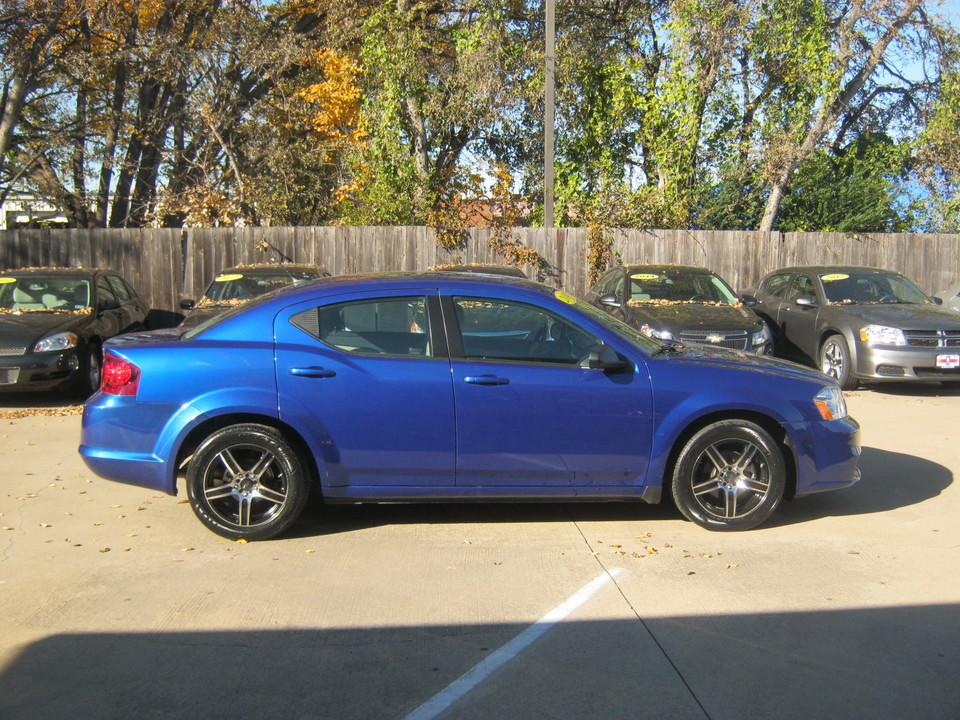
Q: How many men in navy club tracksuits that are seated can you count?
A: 0